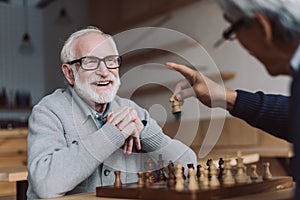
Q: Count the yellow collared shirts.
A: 0